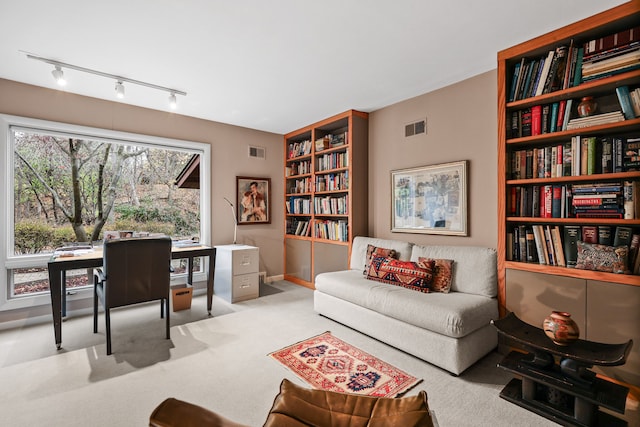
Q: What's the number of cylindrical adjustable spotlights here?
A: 3